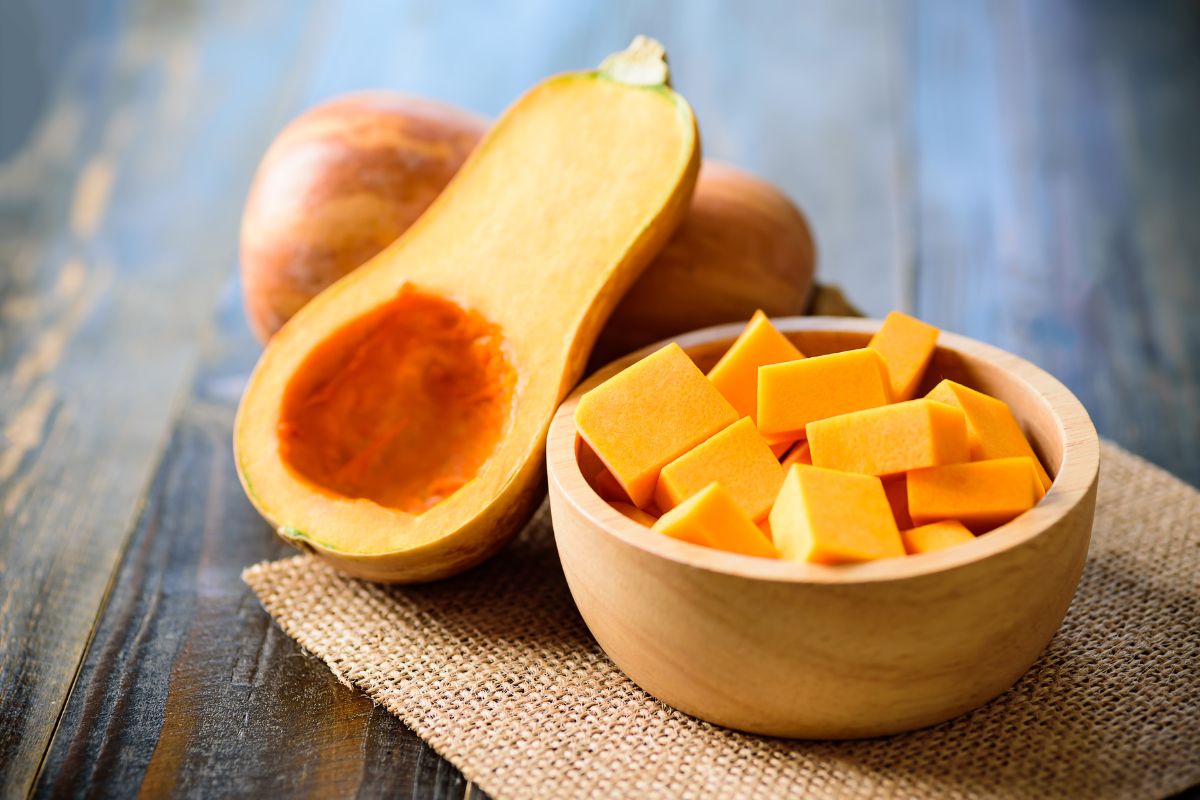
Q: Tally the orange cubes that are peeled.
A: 11